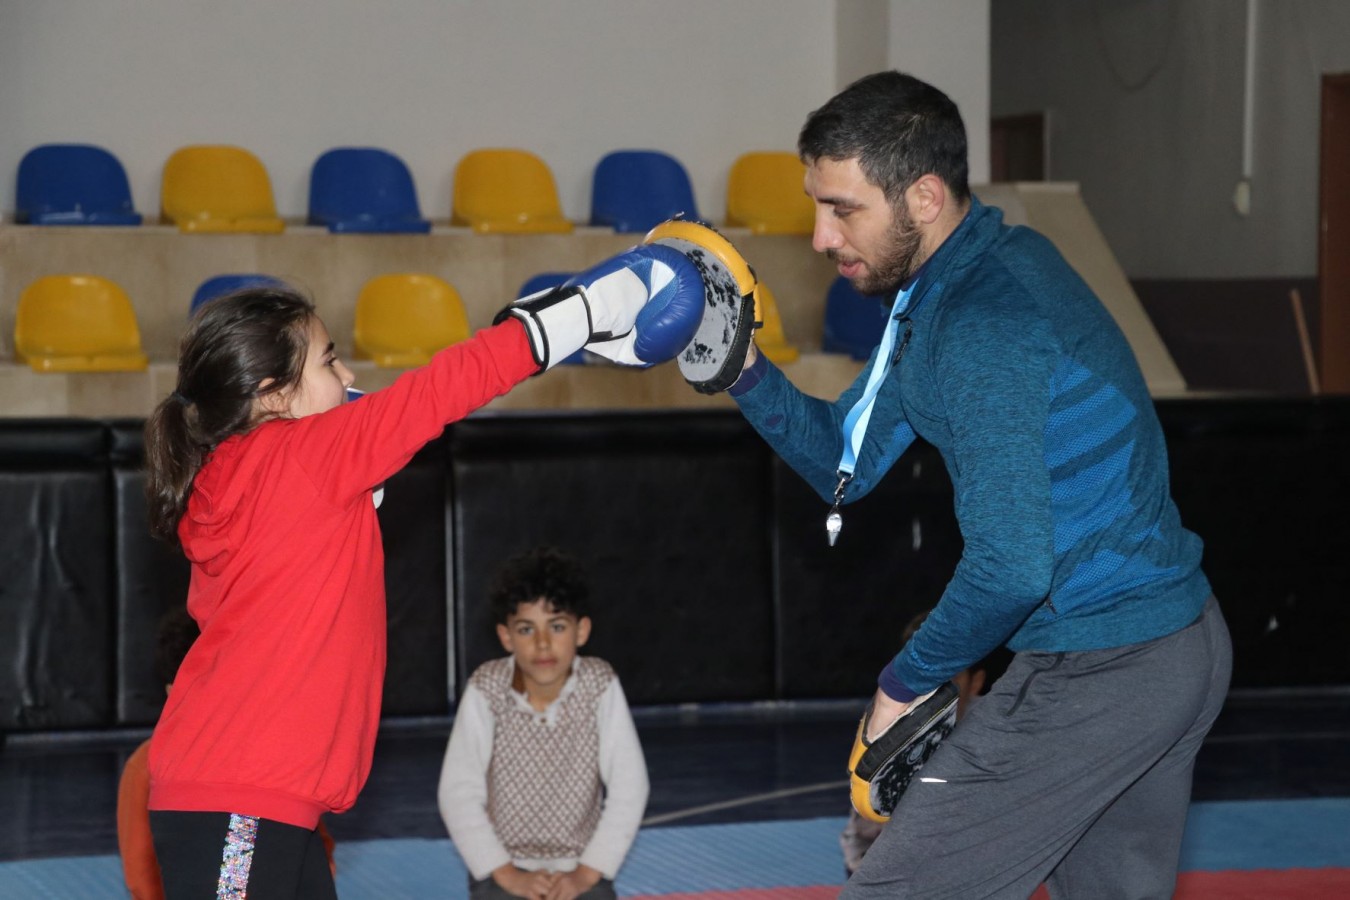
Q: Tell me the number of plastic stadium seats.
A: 12